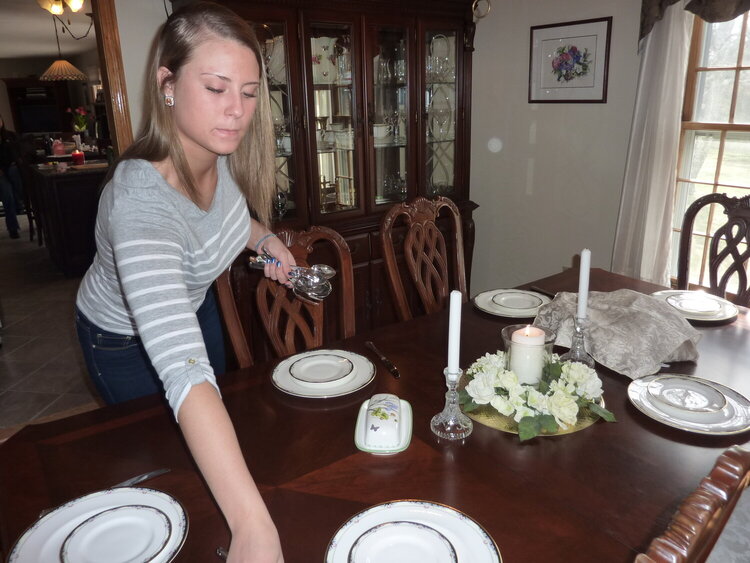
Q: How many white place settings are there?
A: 6